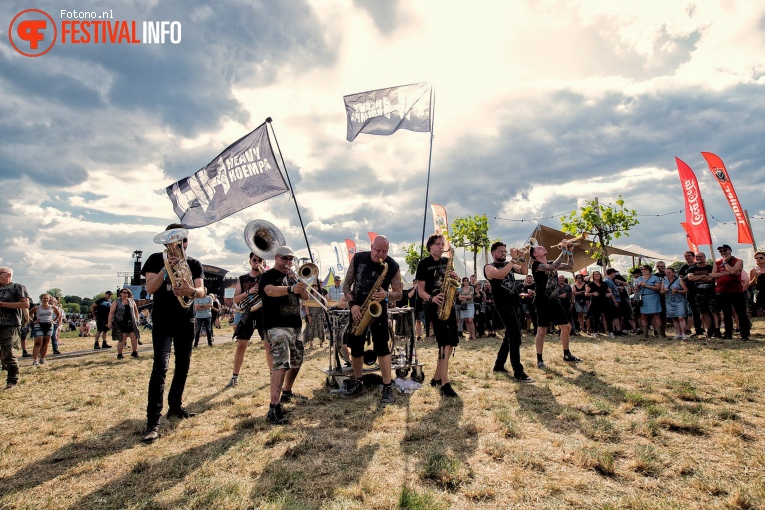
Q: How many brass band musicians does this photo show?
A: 7